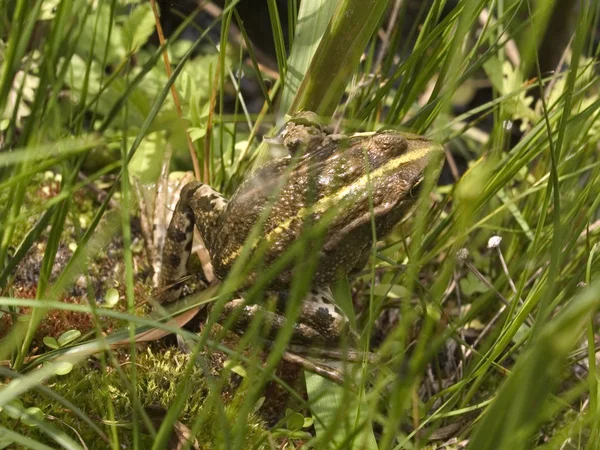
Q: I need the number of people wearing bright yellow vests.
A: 0